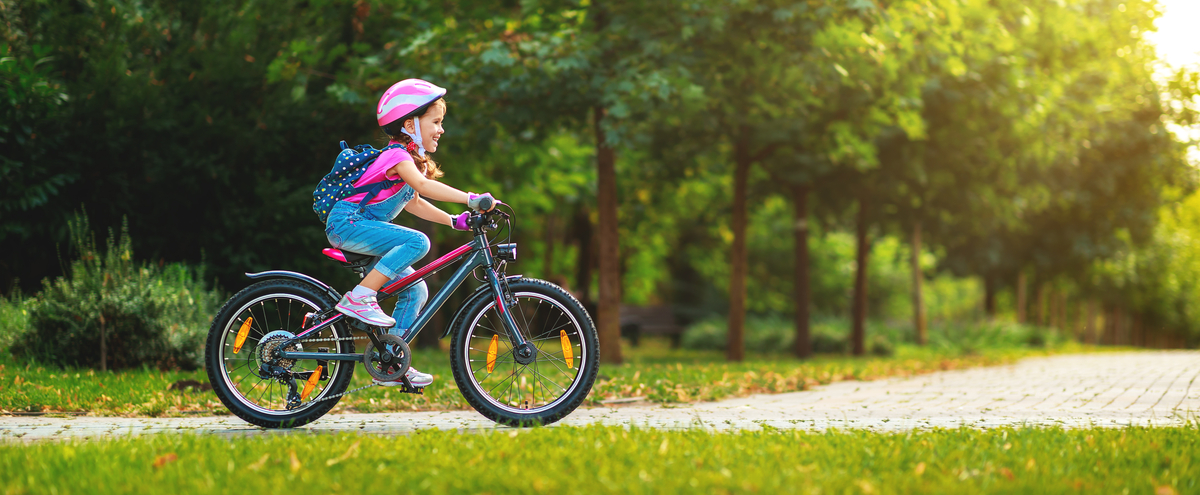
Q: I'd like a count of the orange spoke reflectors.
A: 4